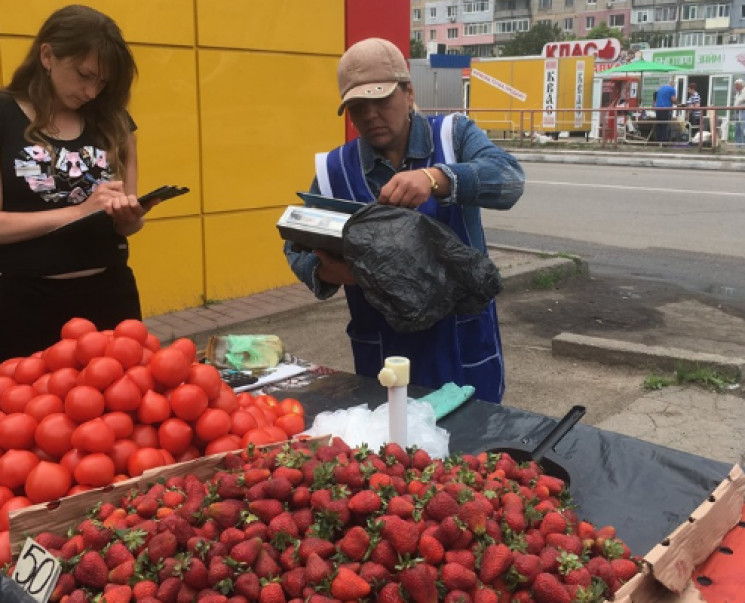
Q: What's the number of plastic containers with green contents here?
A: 1